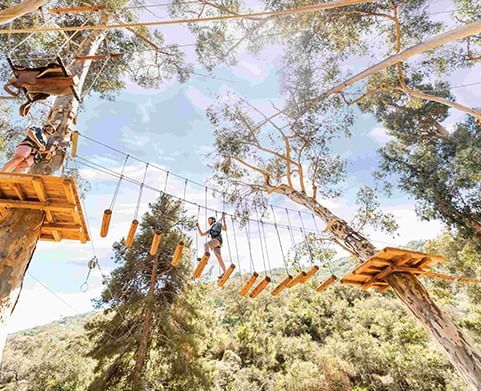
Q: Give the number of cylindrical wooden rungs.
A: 12